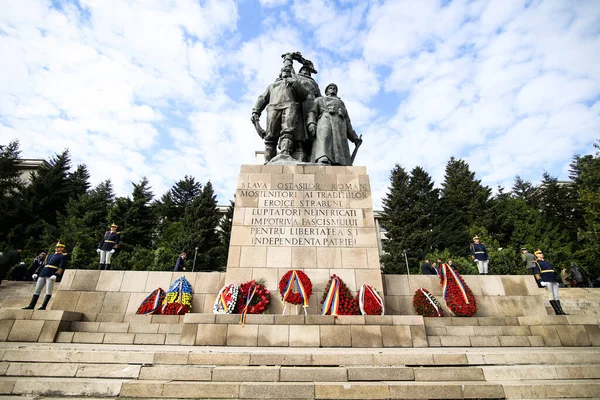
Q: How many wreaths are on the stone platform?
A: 9